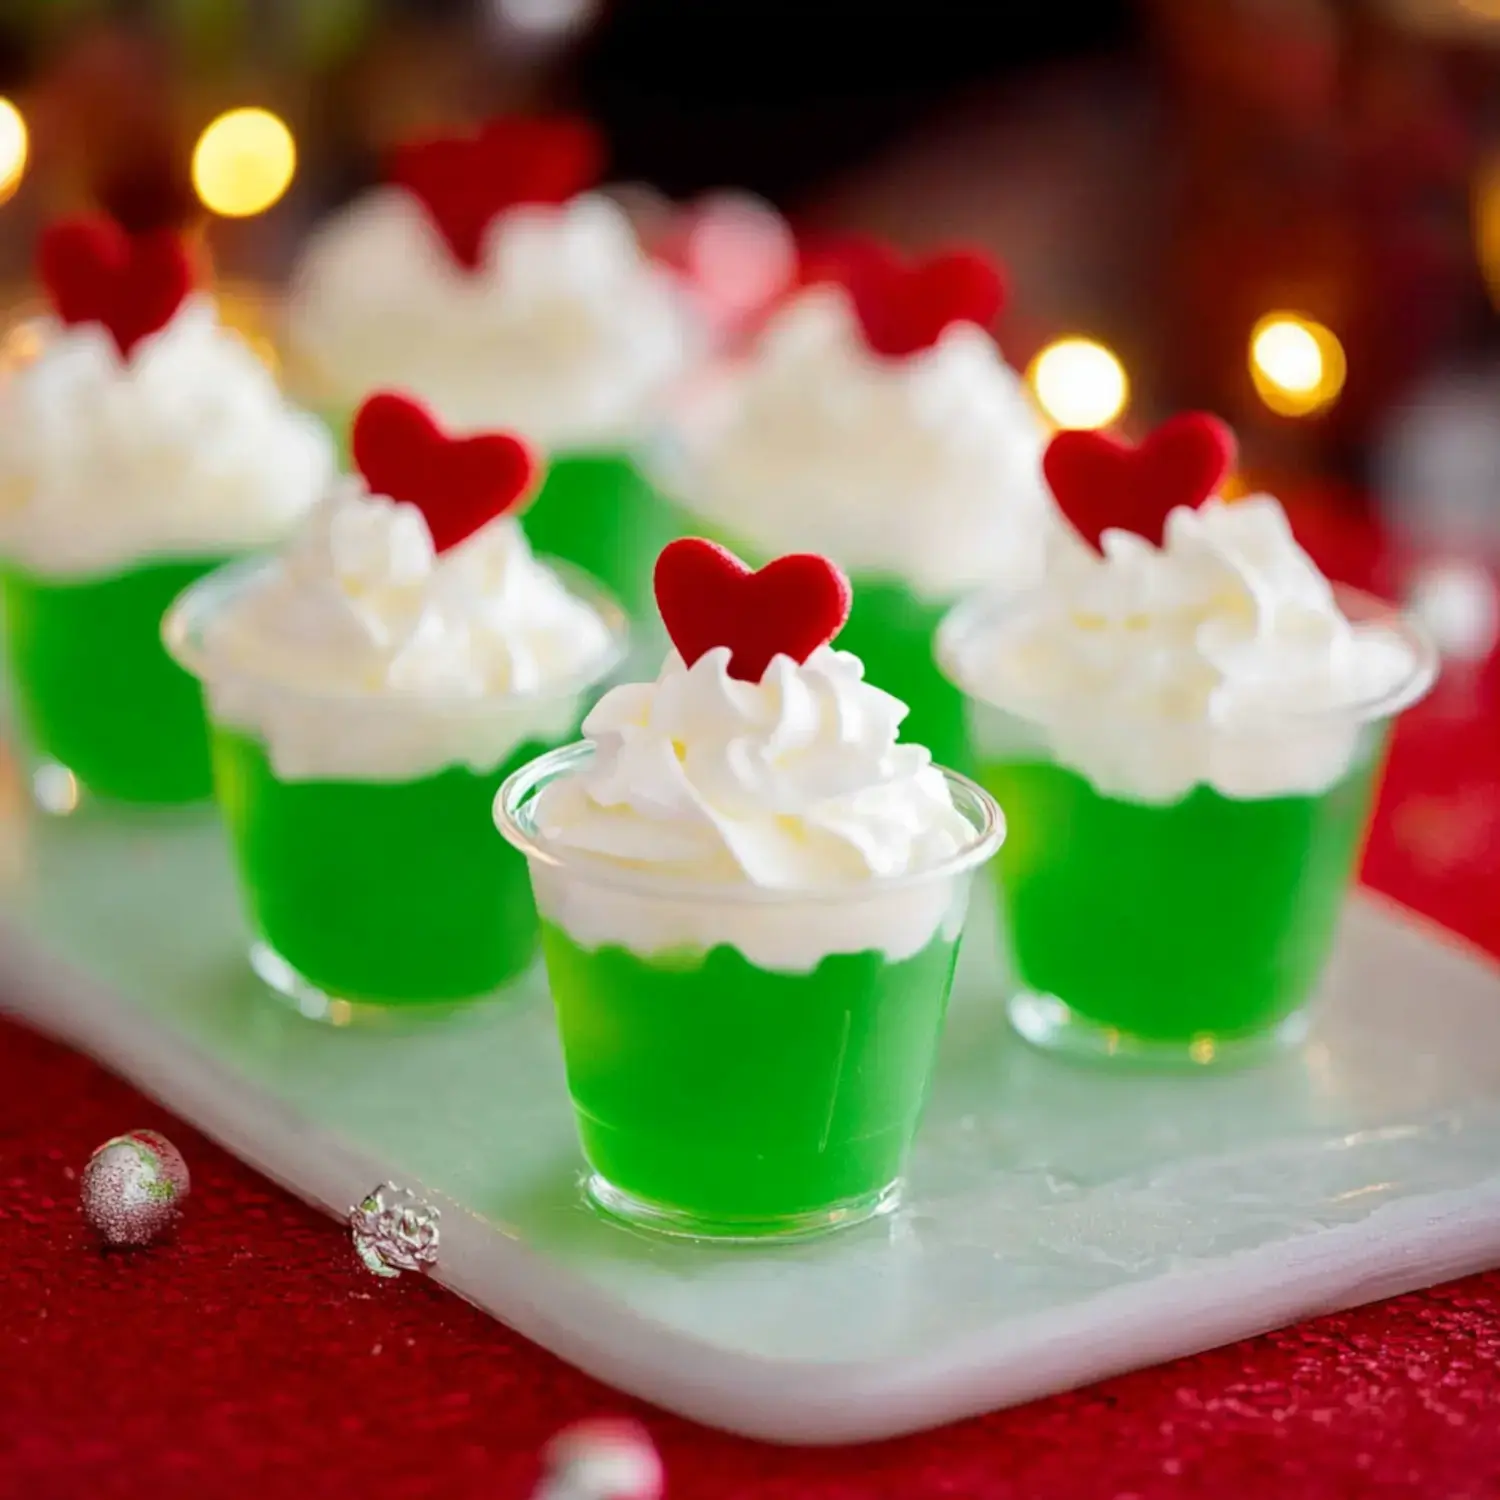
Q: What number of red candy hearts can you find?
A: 6